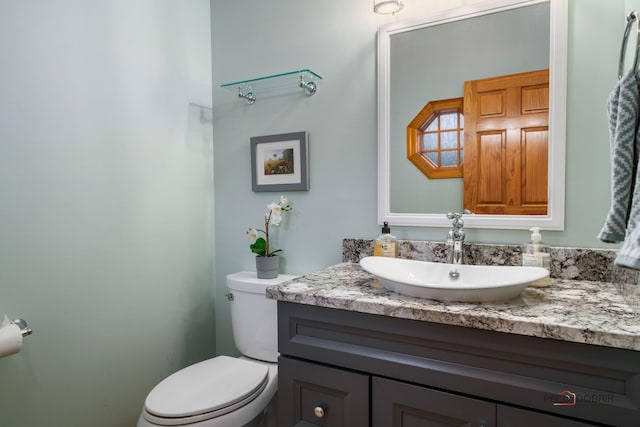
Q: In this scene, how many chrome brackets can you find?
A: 2